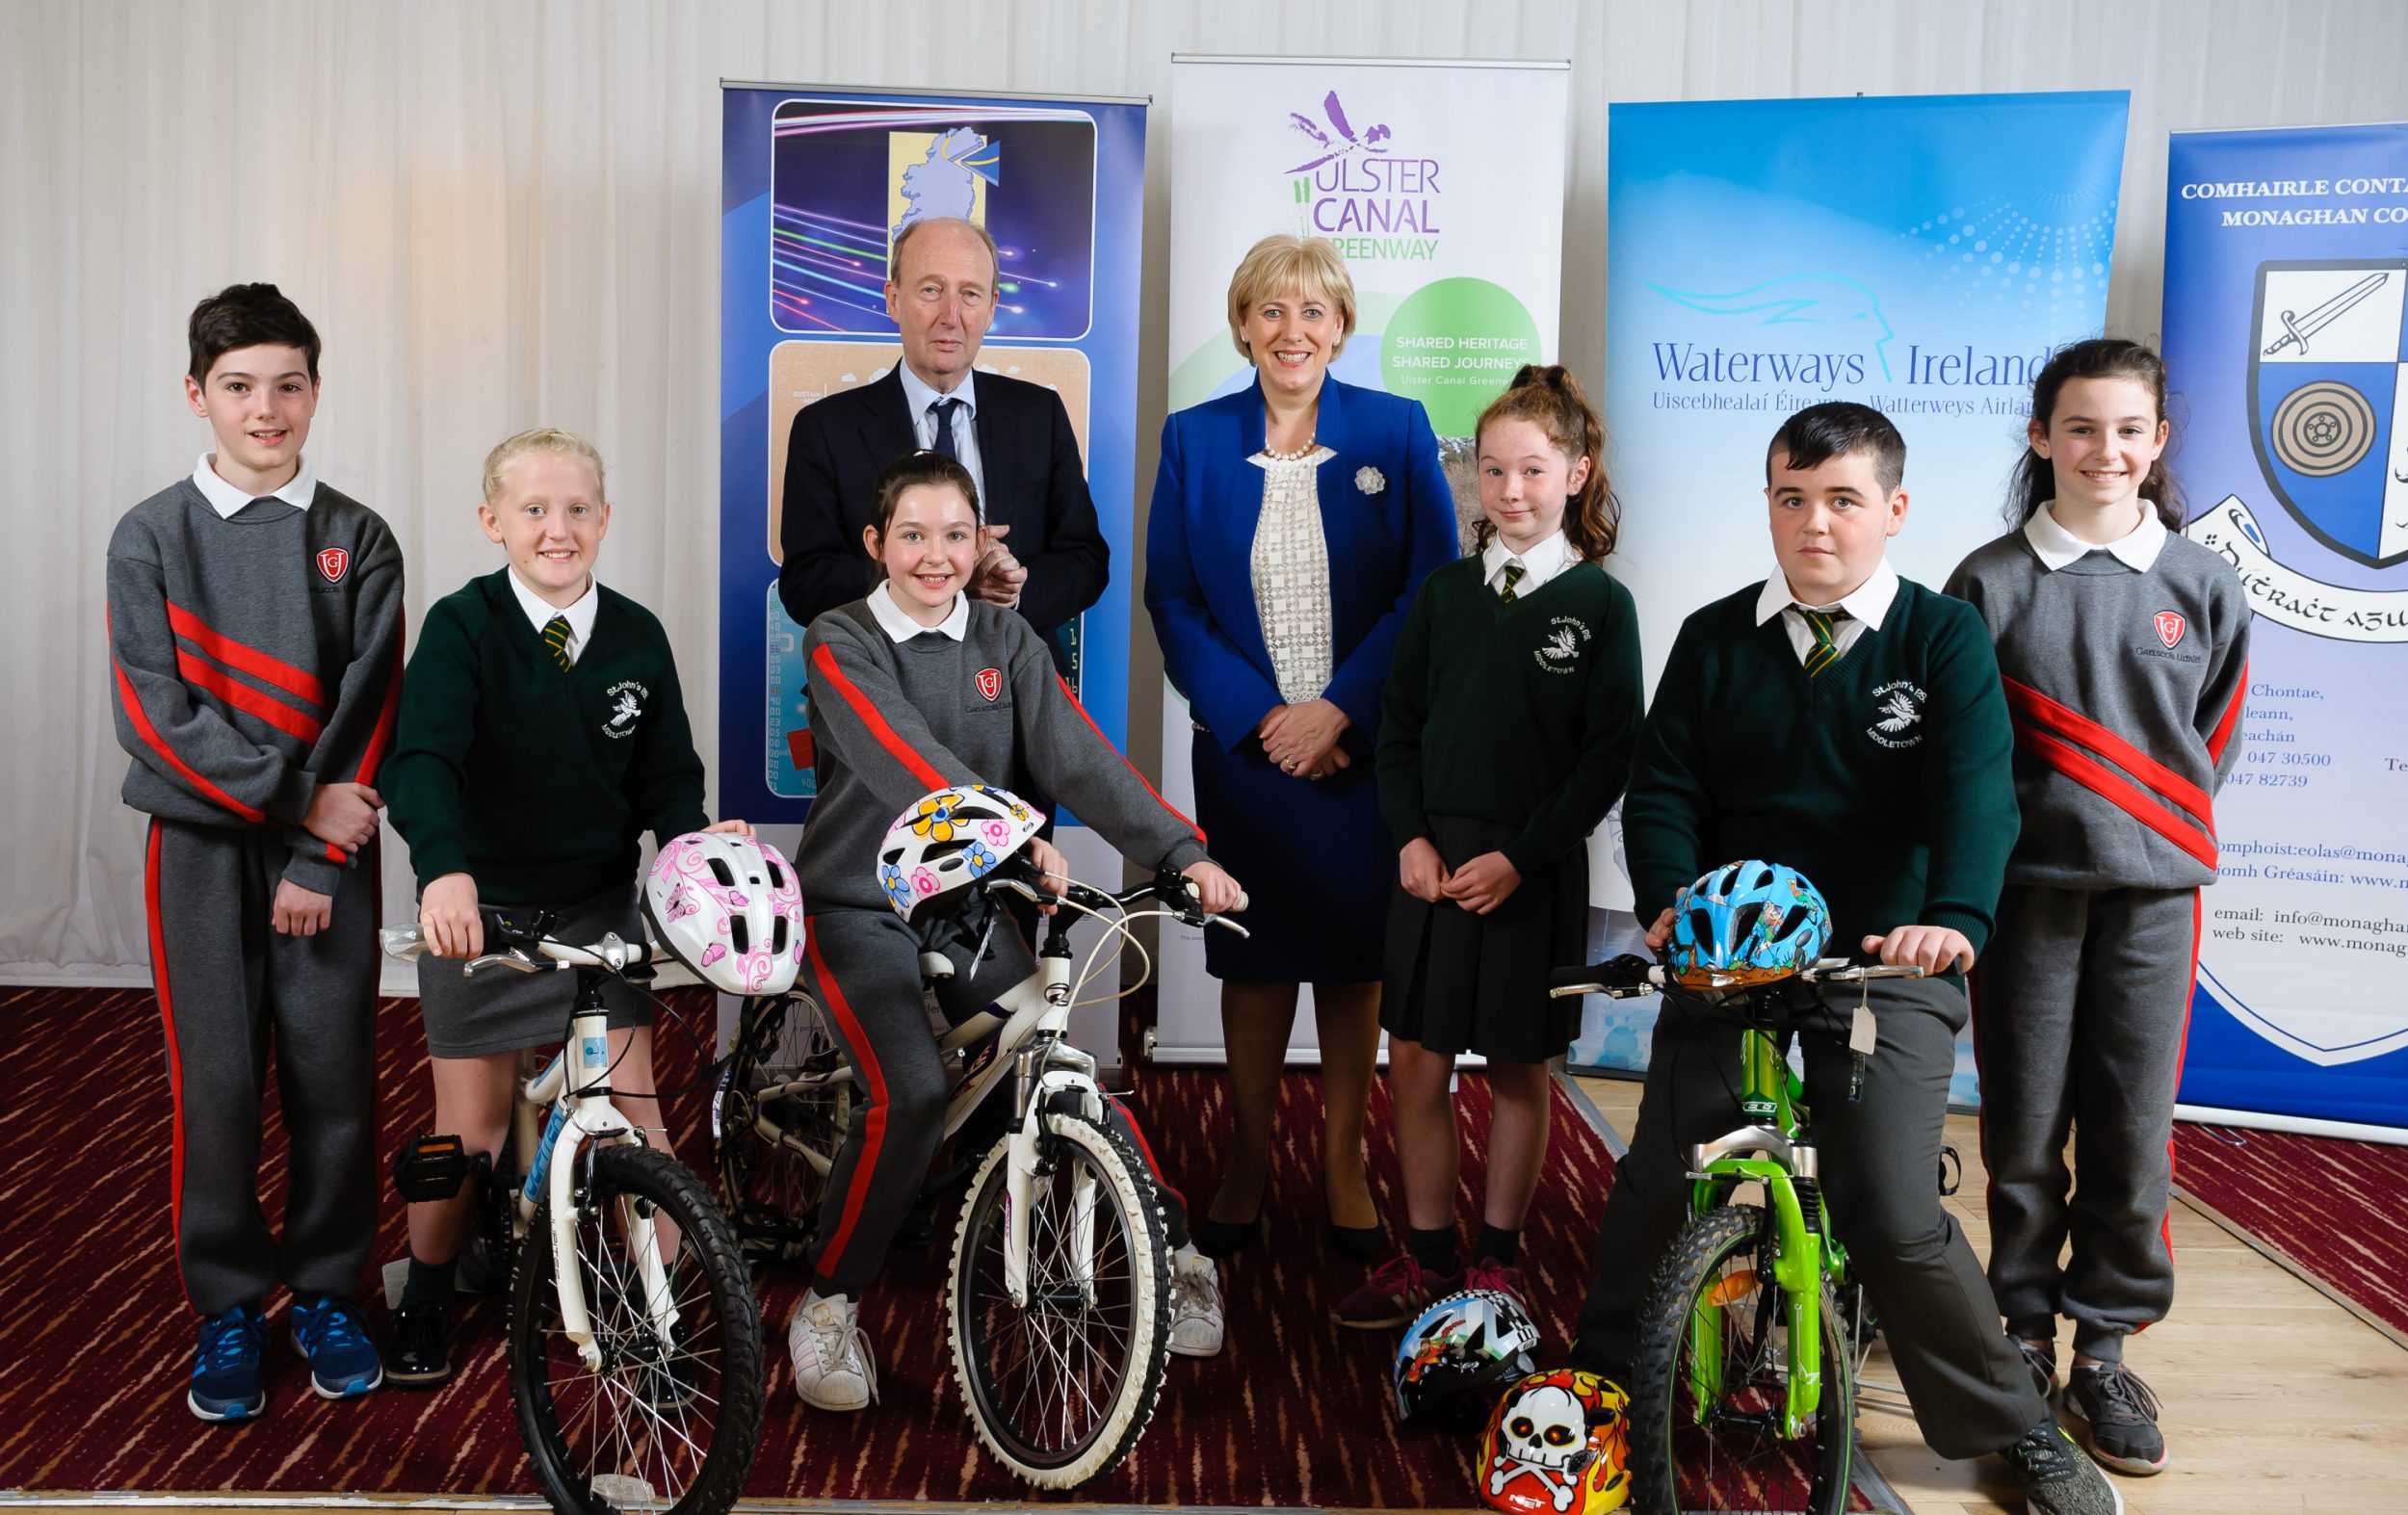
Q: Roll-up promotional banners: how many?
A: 4